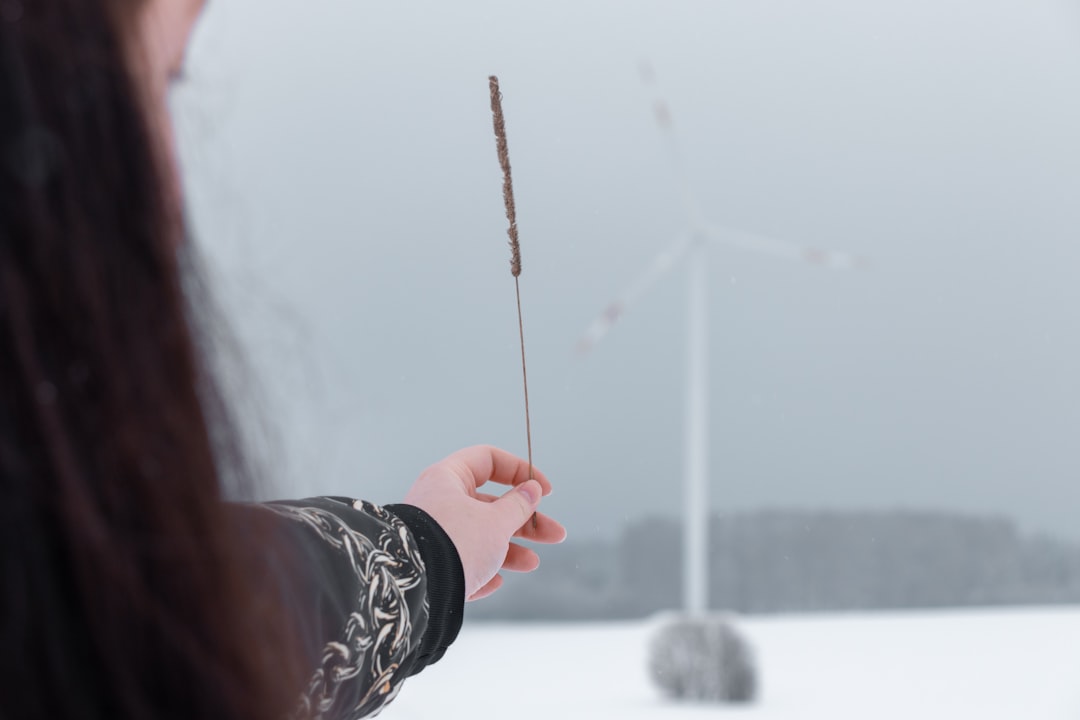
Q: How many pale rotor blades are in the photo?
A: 3